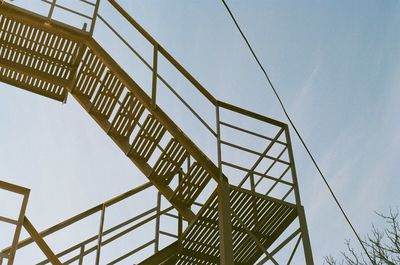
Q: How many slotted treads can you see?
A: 6